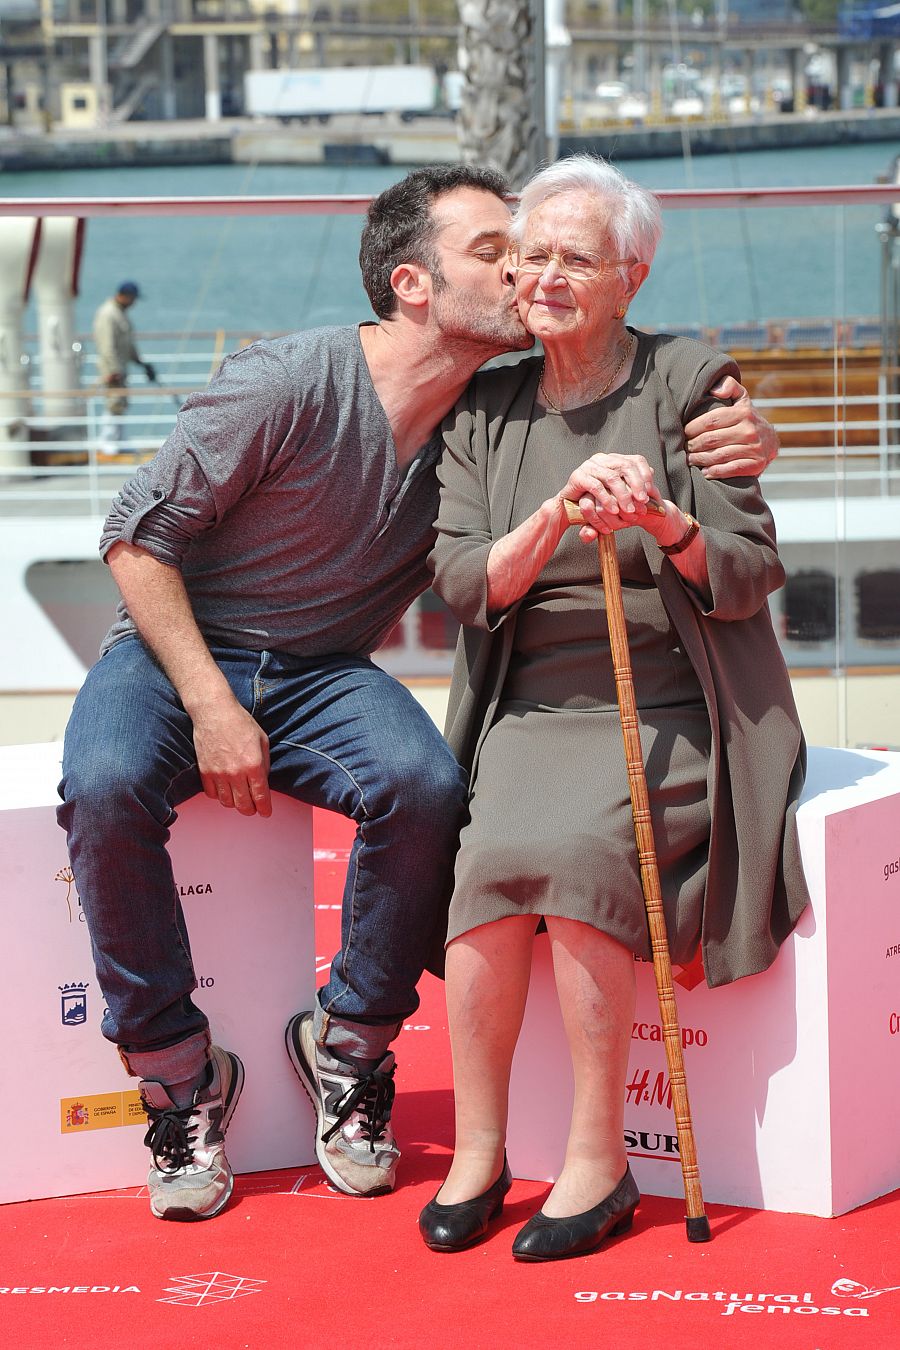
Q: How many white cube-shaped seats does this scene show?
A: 2